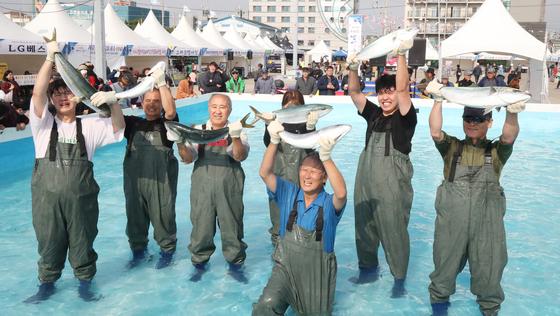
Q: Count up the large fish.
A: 7